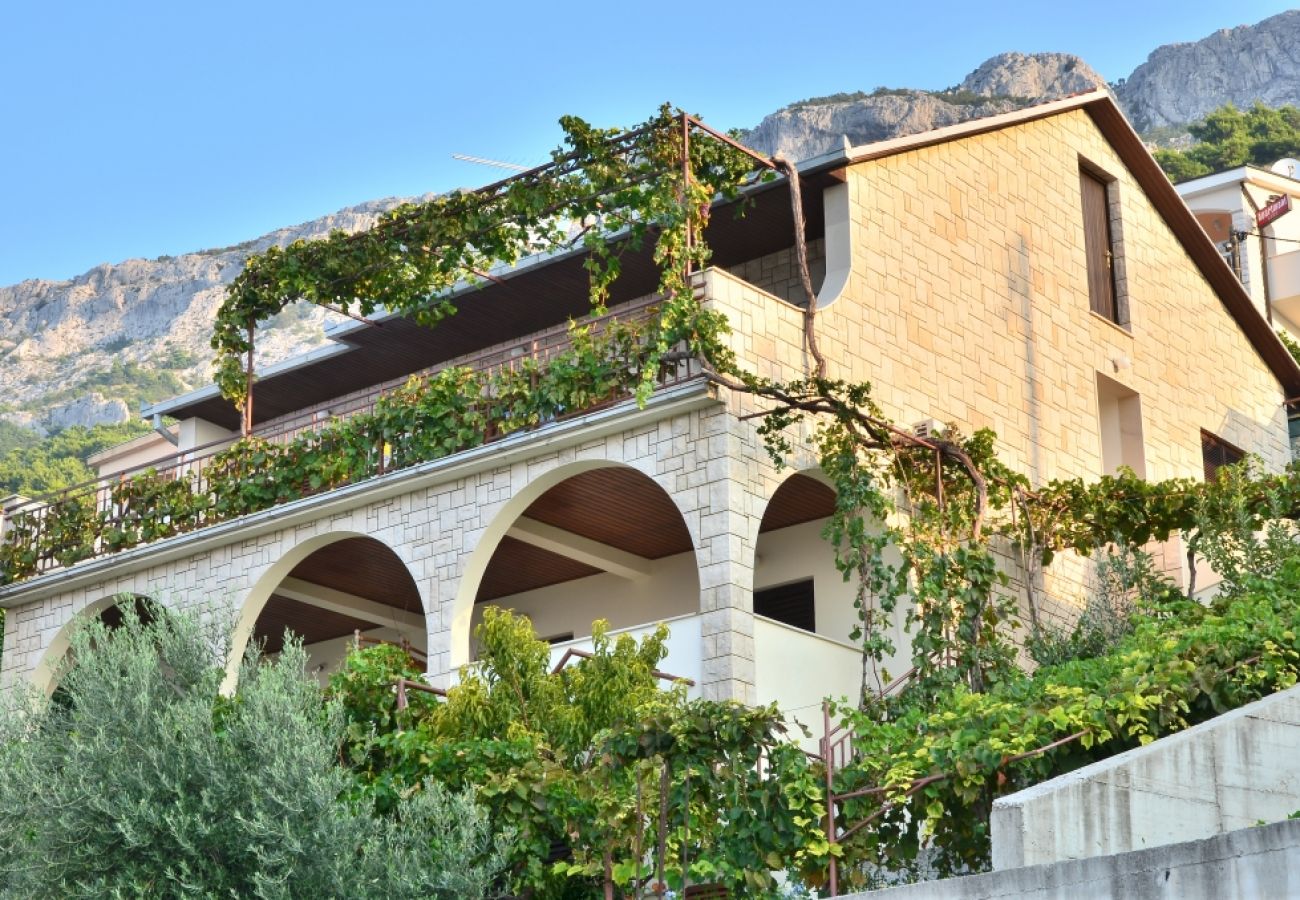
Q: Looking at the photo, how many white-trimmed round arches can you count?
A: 4